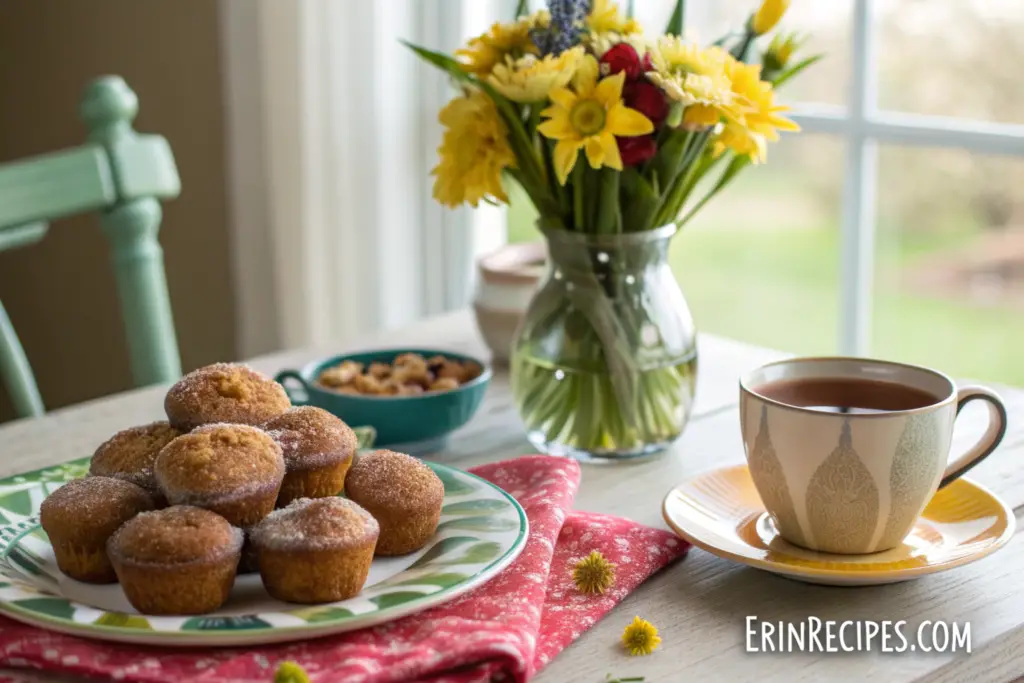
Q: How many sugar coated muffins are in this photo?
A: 8